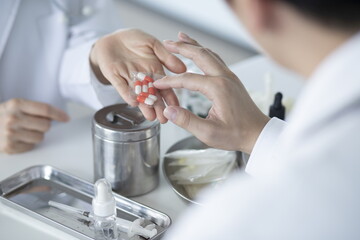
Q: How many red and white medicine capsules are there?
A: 6